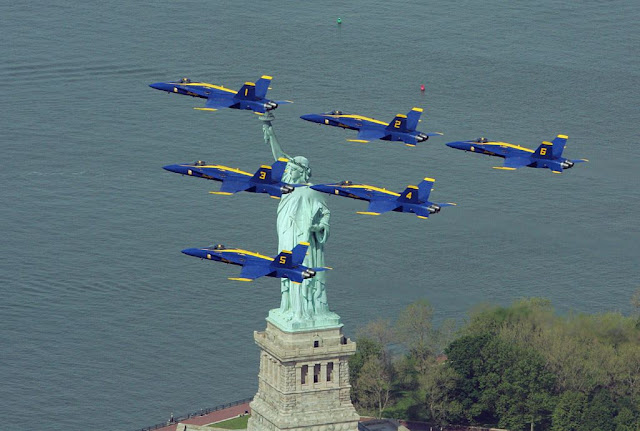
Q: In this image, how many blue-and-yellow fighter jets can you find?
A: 6